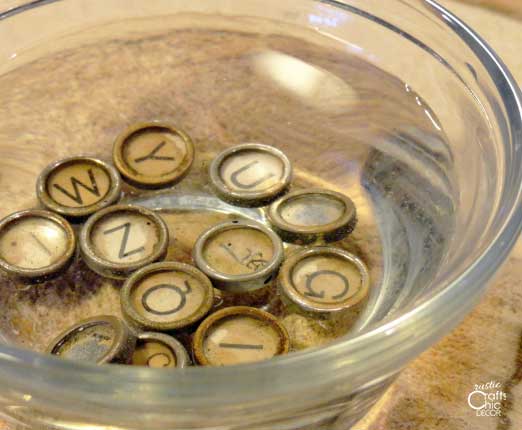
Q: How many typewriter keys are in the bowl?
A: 12